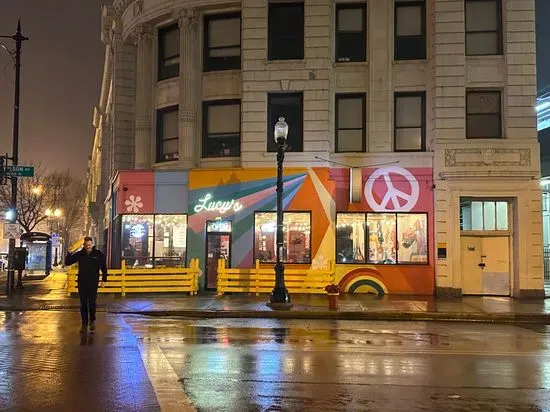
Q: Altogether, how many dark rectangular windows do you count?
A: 12